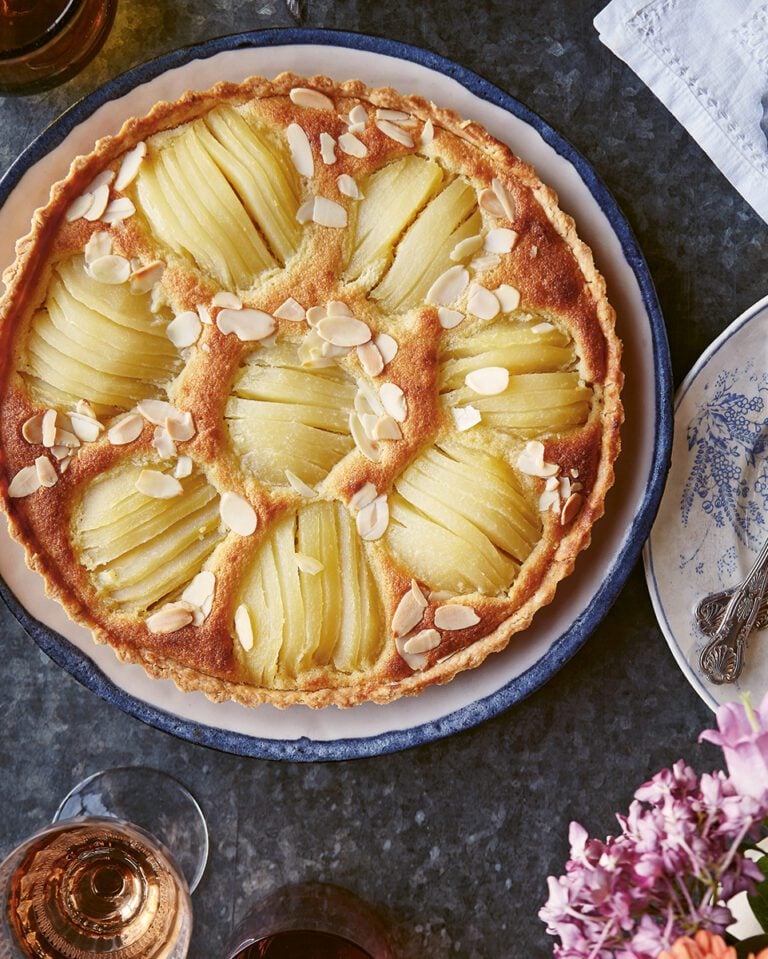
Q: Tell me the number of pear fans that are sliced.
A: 8